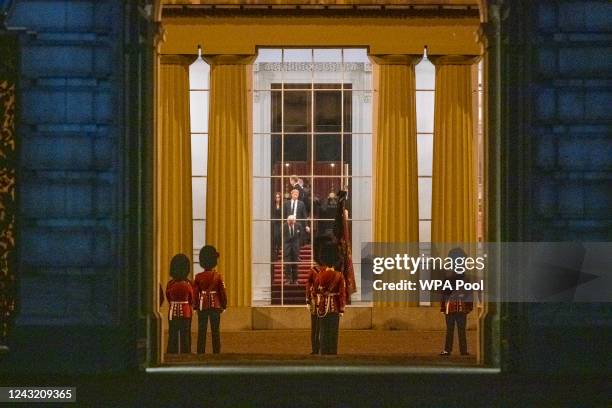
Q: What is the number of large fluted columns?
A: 4